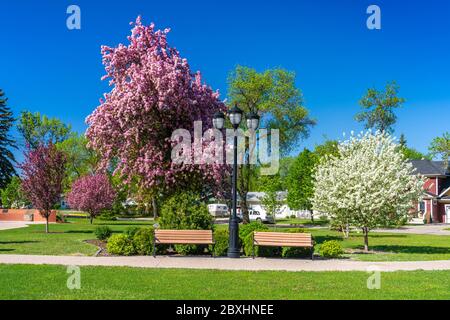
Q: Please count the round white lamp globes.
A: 3